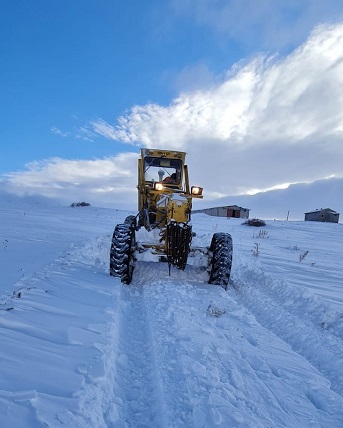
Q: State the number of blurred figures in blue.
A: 0